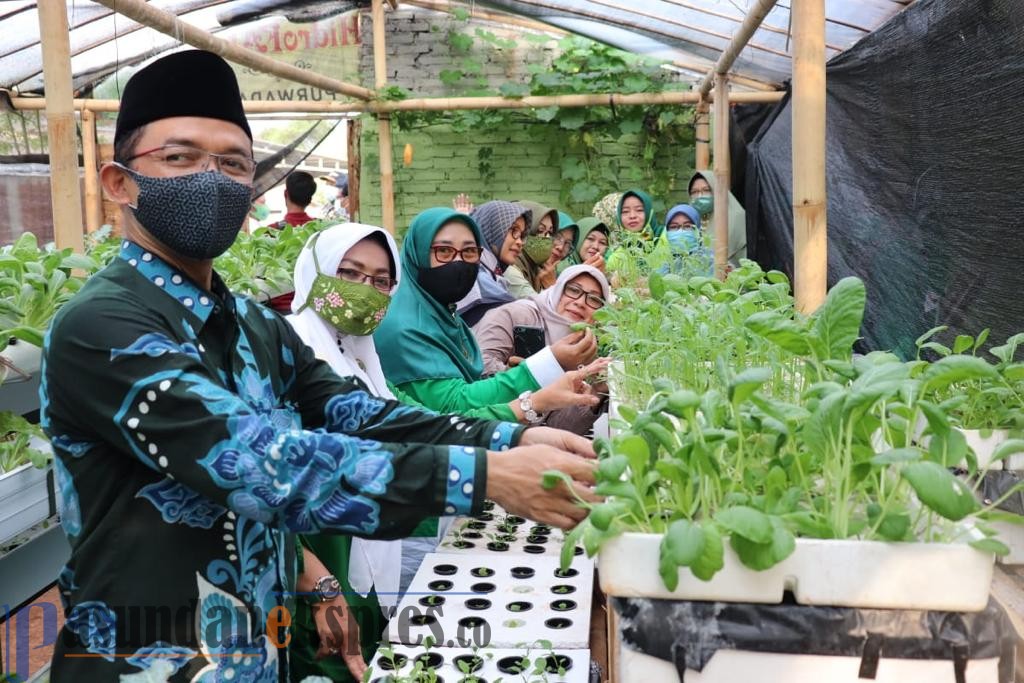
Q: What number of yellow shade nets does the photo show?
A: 0